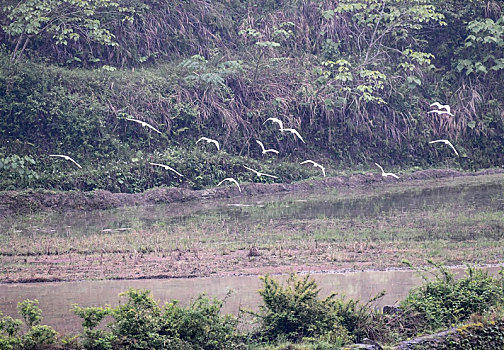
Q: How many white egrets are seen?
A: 14